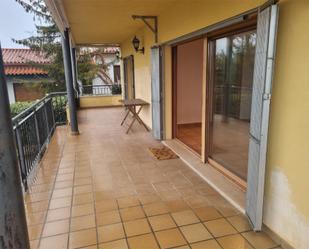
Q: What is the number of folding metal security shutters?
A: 2